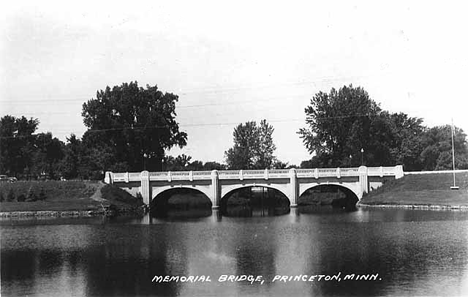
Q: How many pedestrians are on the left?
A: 0